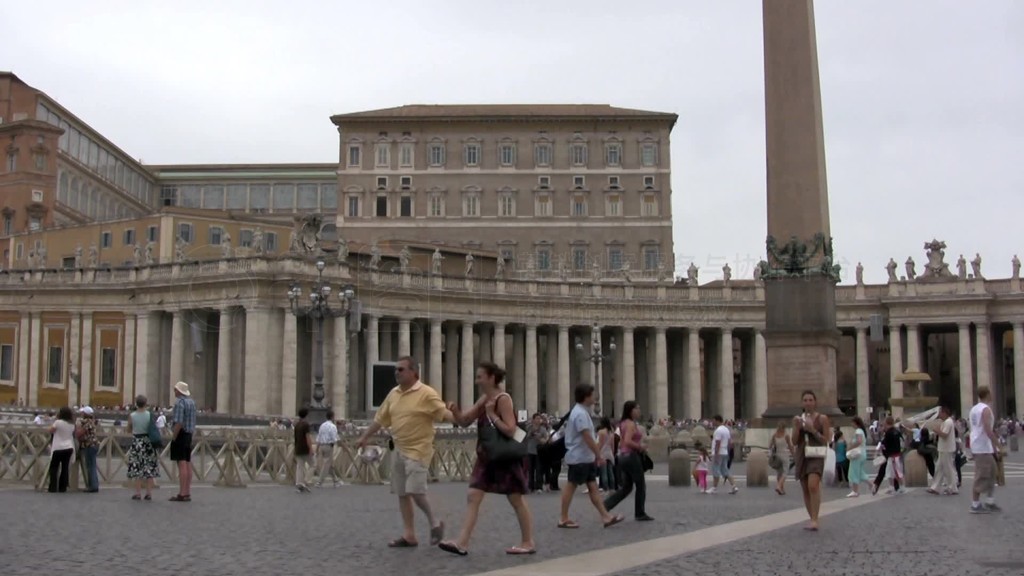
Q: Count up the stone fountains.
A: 1